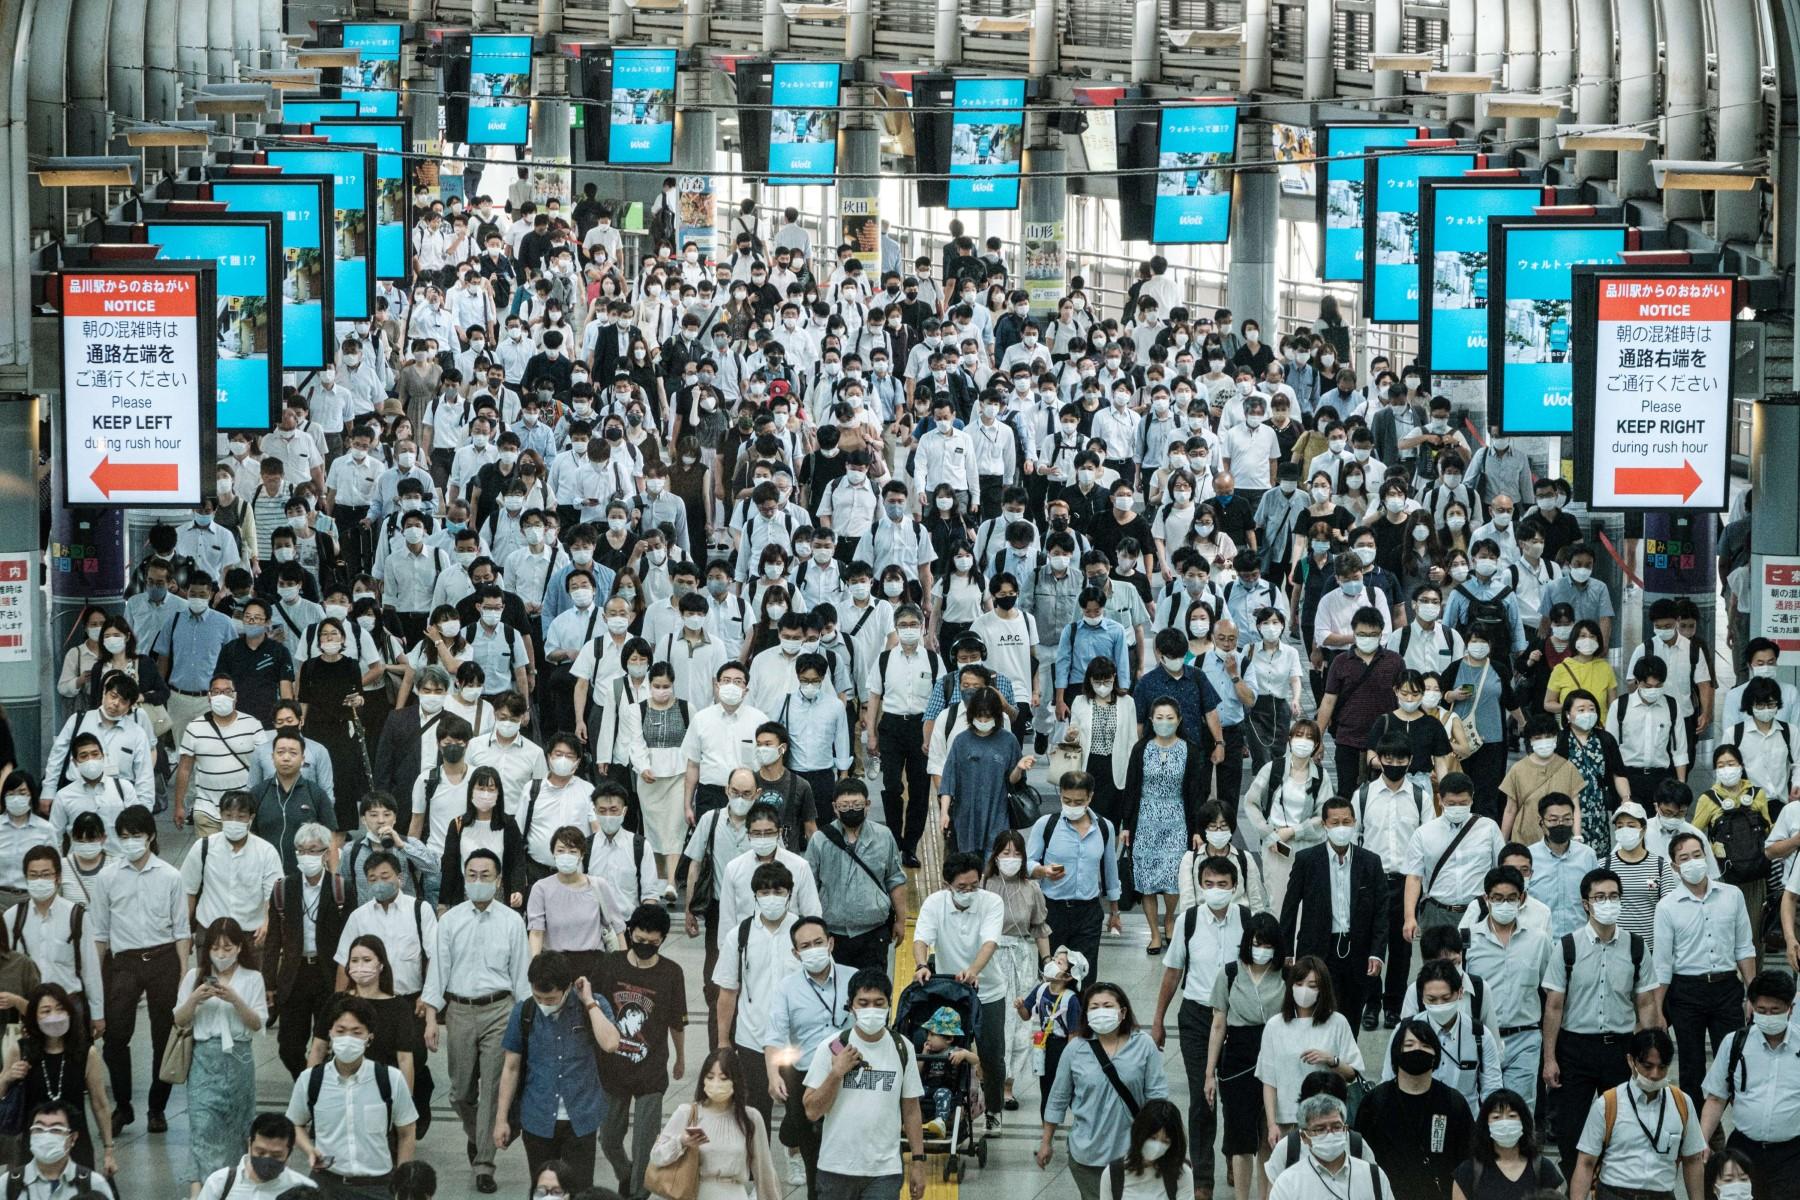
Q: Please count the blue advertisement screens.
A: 15